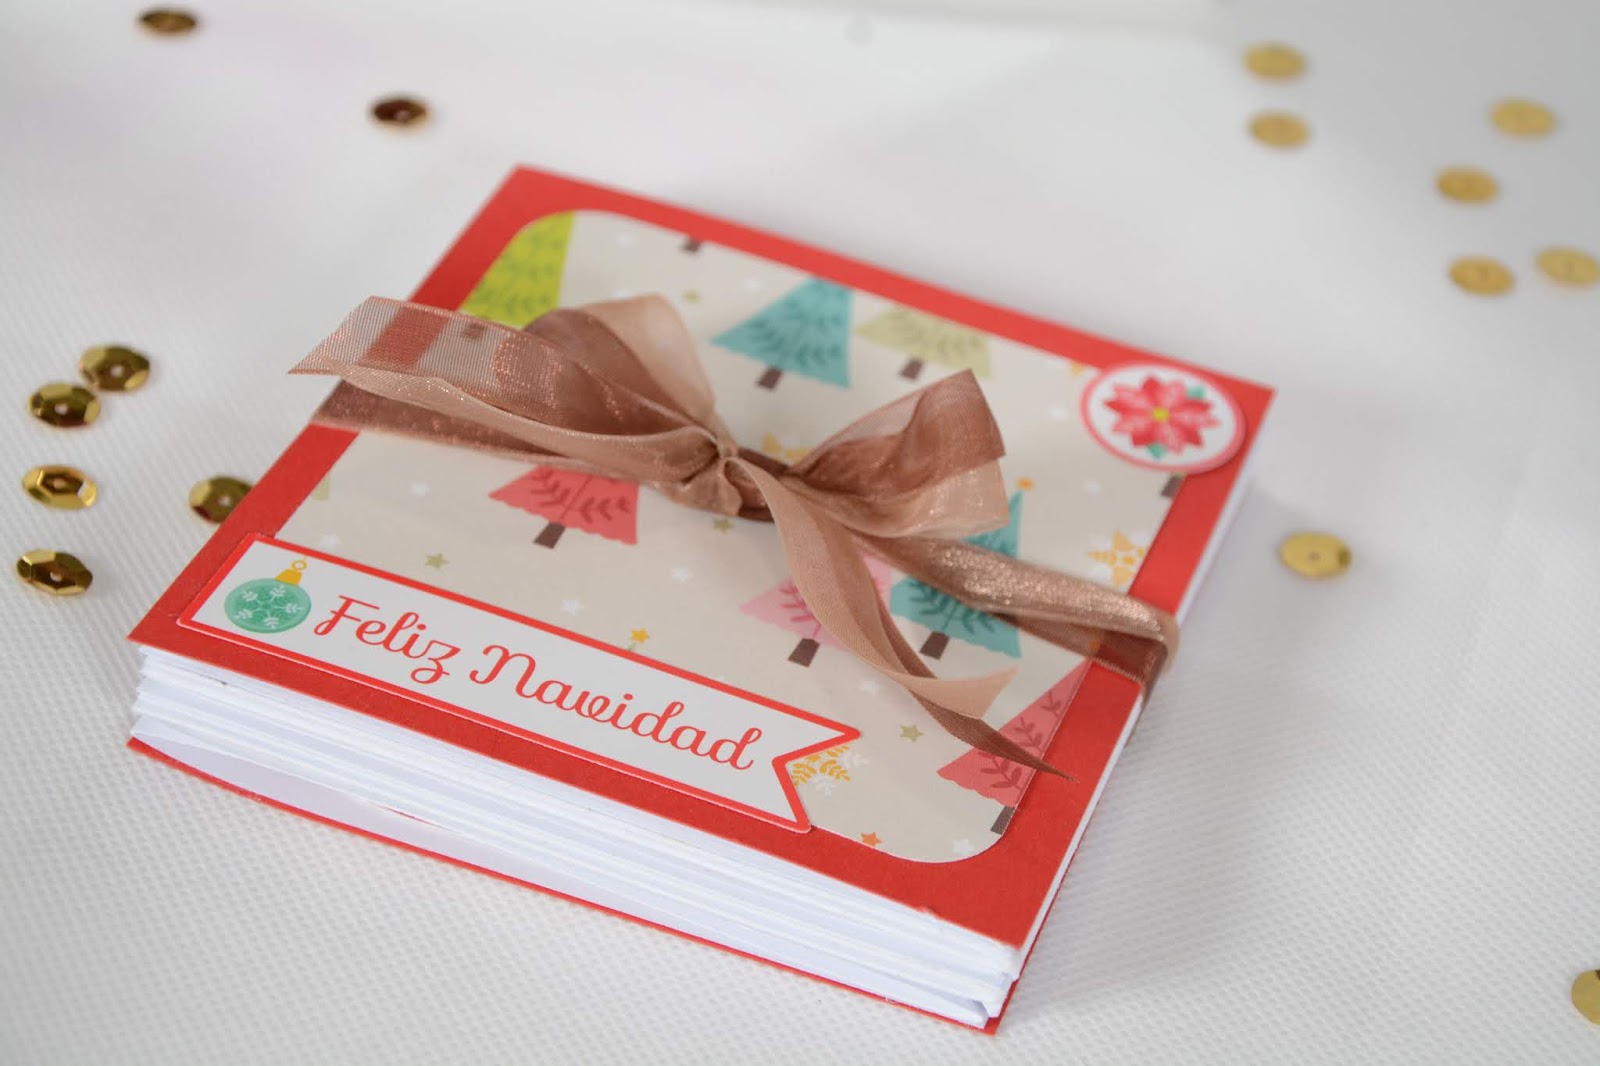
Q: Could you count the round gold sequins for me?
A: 15